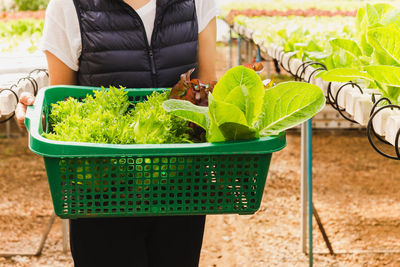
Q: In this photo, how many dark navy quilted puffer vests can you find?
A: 1